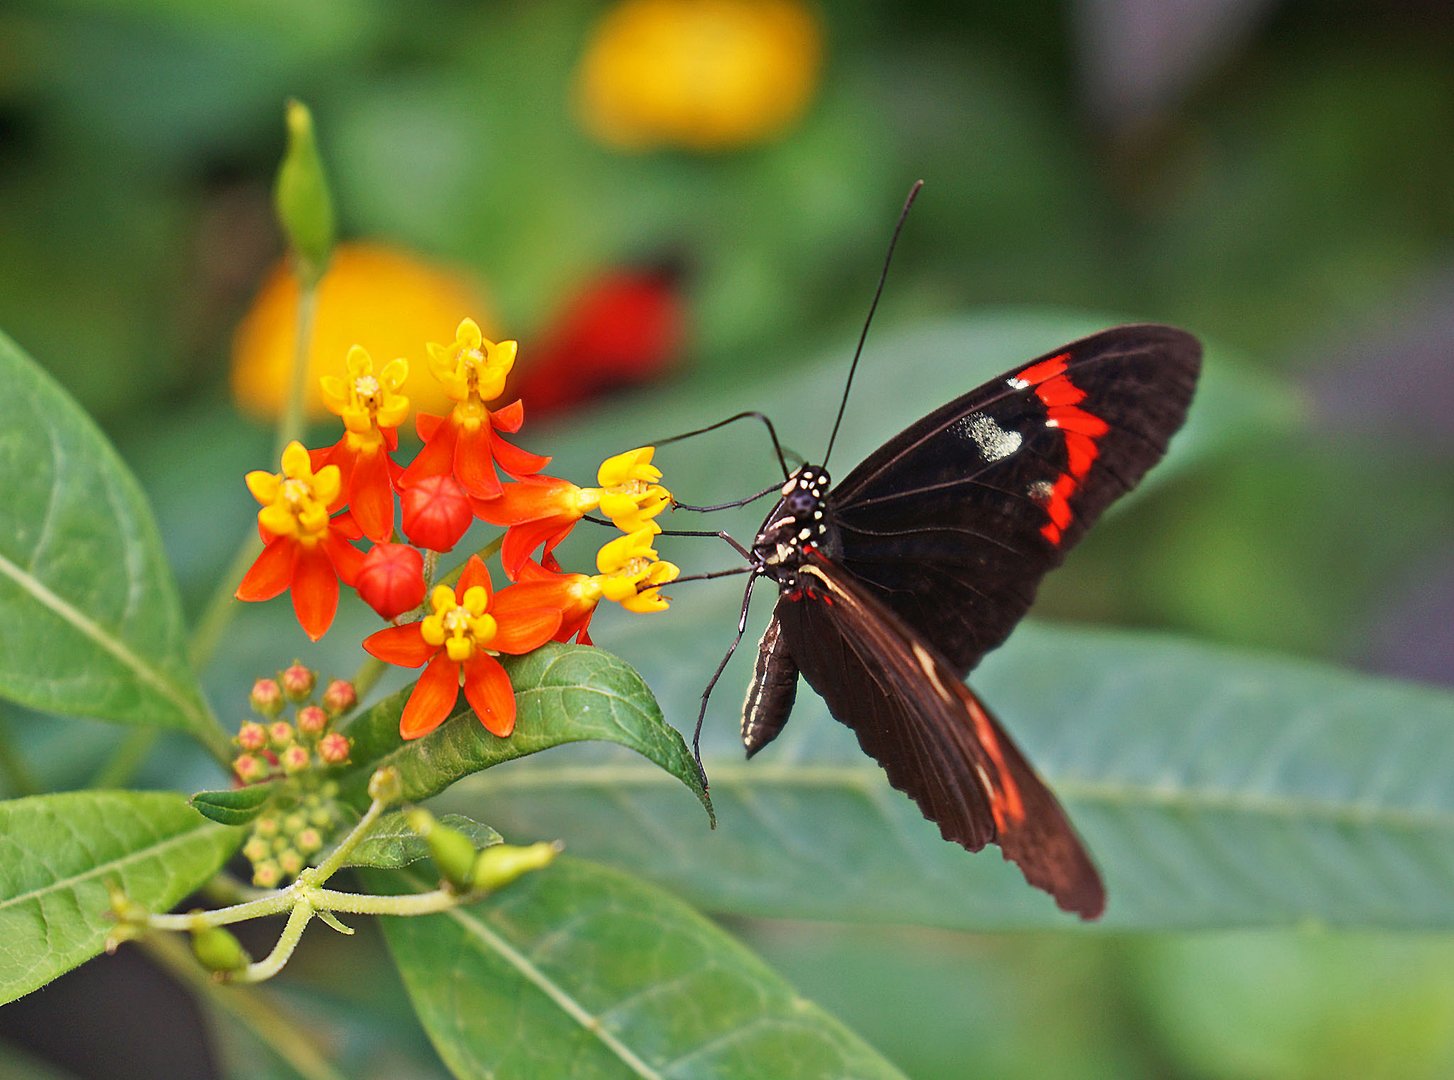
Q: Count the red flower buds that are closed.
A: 2